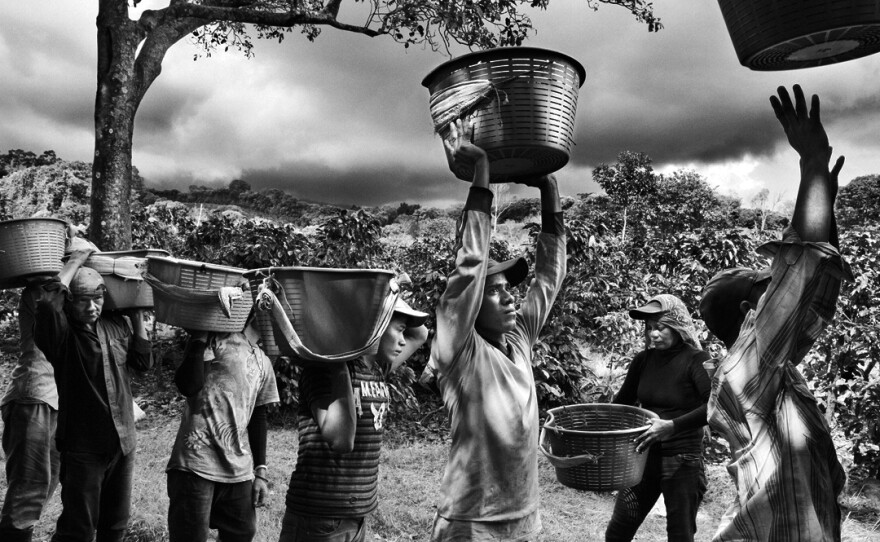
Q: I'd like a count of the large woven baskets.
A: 7